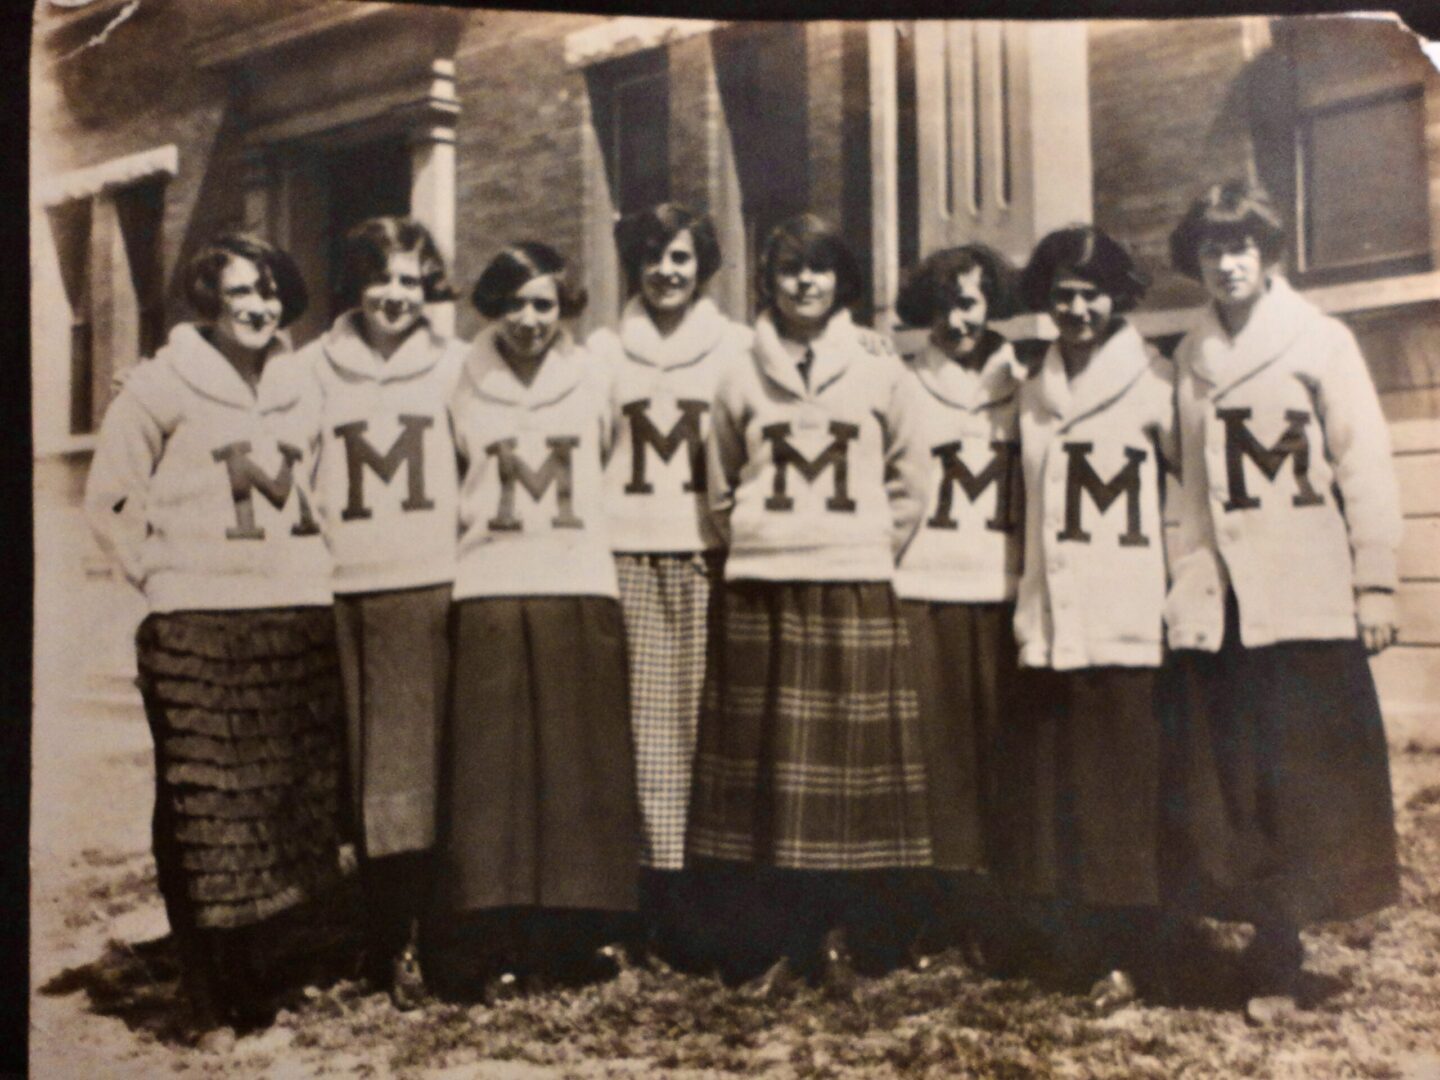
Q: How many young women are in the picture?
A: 8